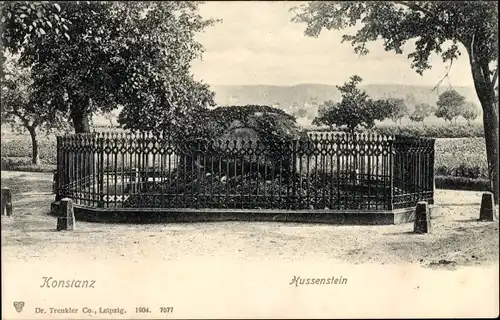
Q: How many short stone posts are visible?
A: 4